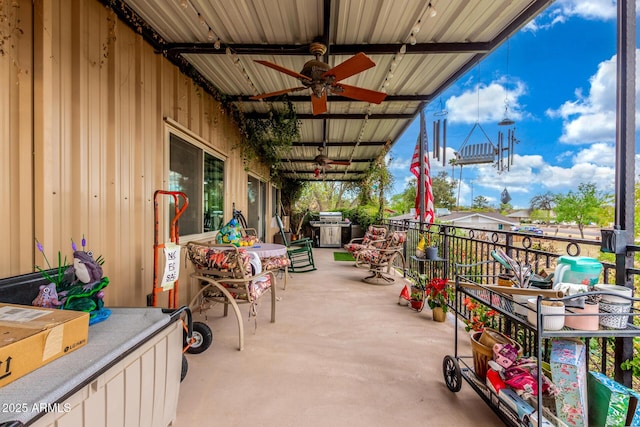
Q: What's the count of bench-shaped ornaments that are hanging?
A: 1